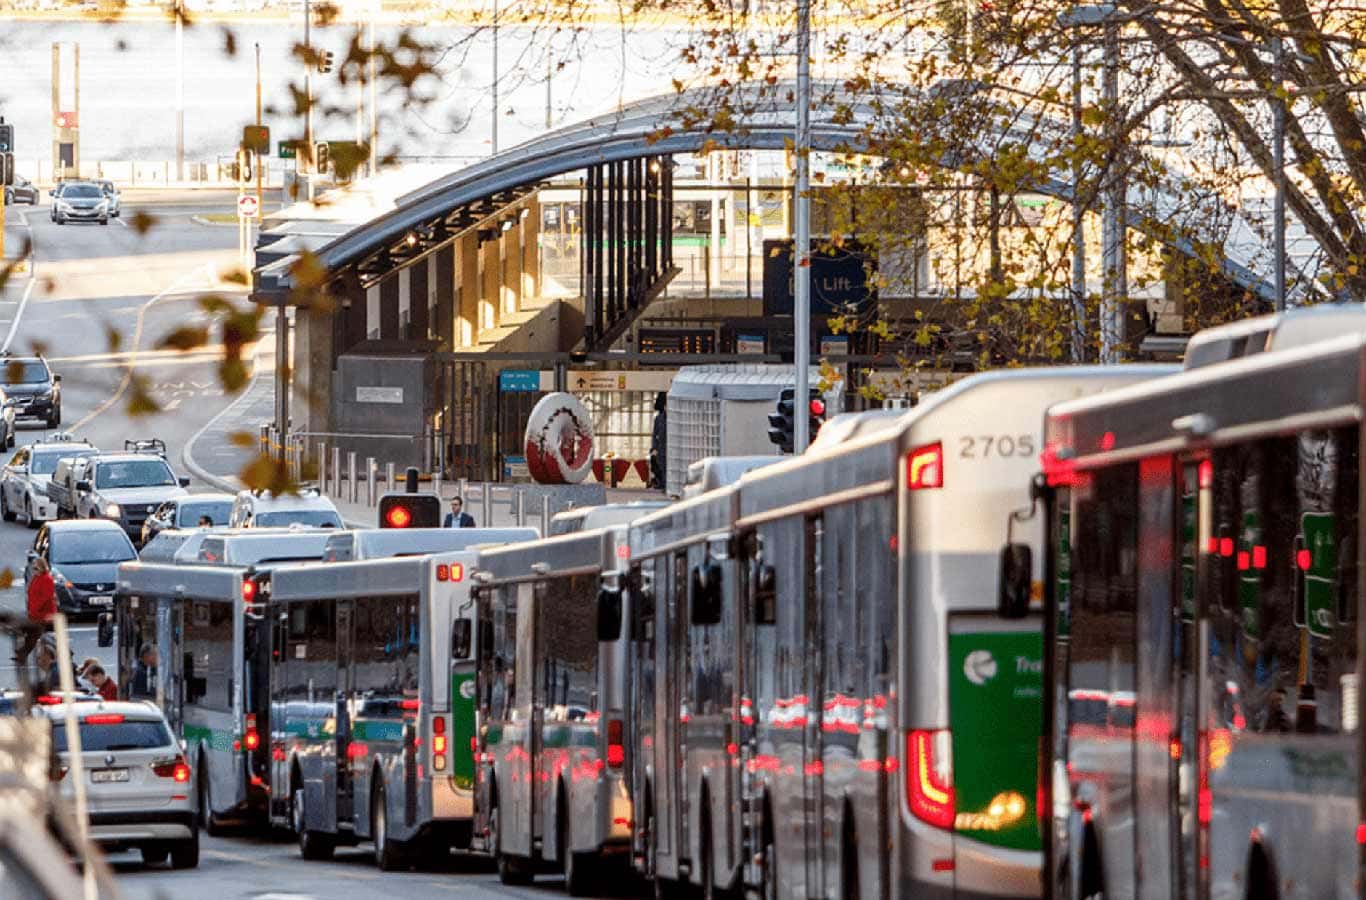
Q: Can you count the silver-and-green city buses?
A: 6